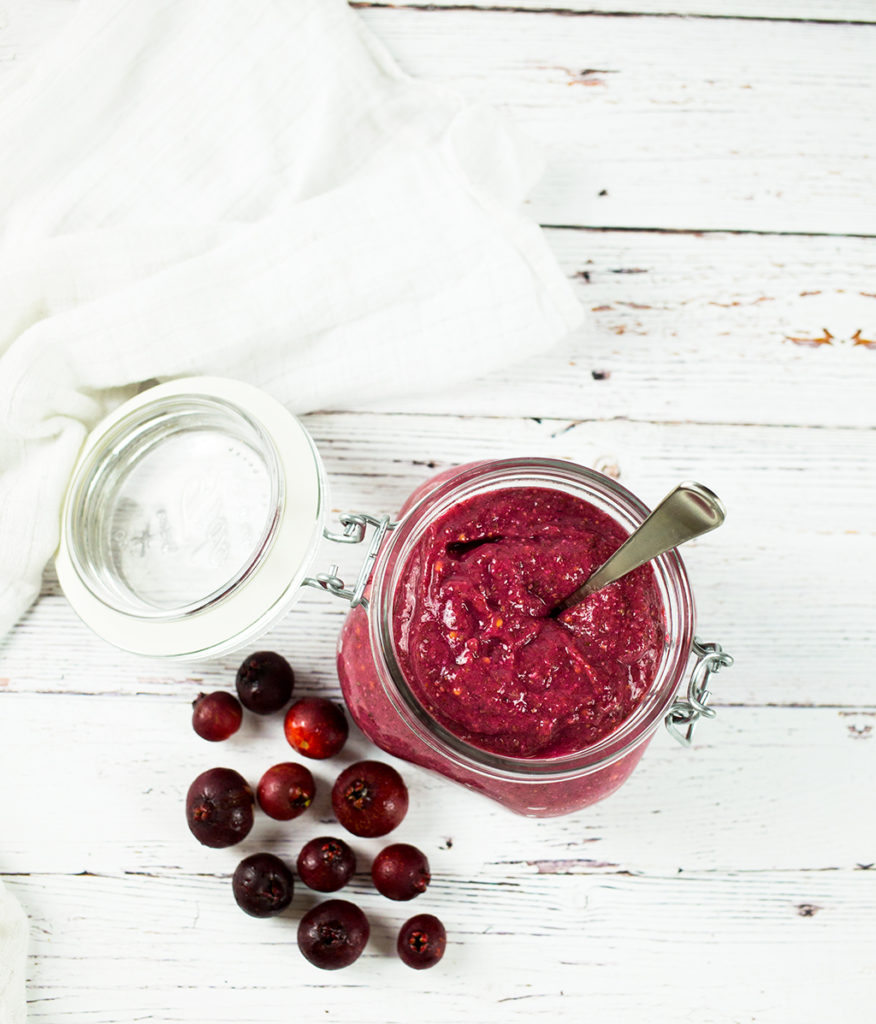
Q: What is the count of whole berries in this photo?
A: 11